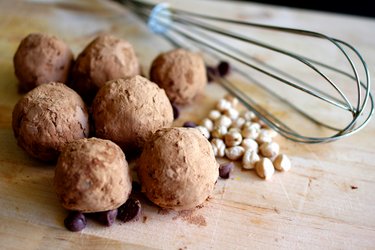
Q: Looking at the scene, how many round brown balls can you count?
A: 7